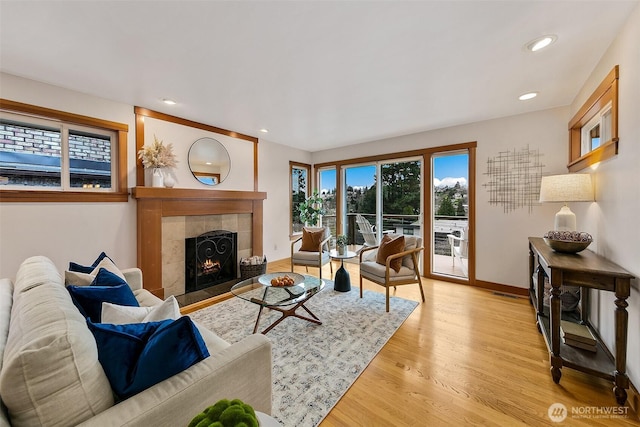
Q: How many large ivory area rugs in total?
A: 1